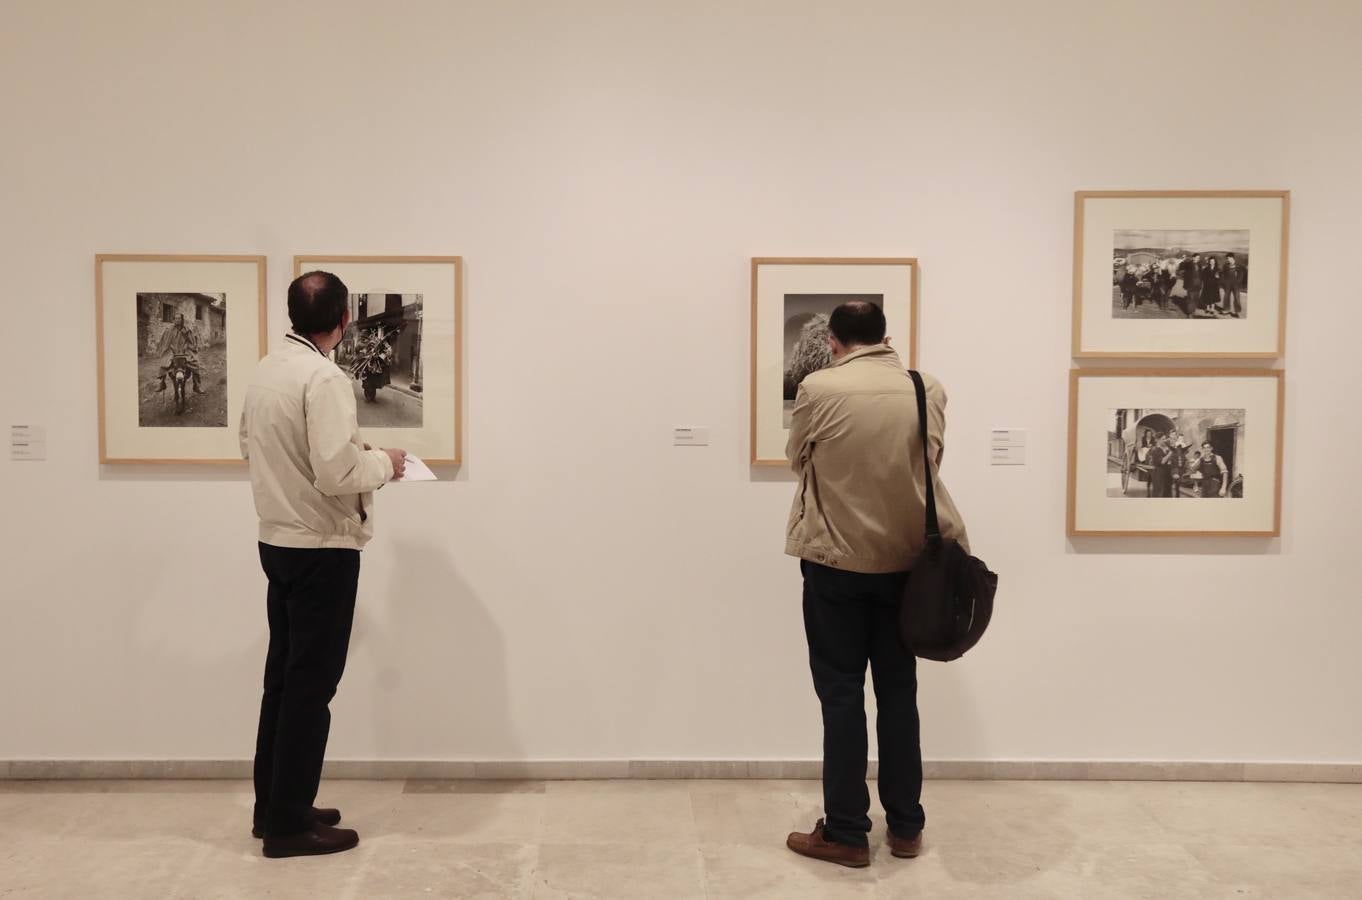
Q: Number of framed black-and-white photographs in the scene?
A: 5